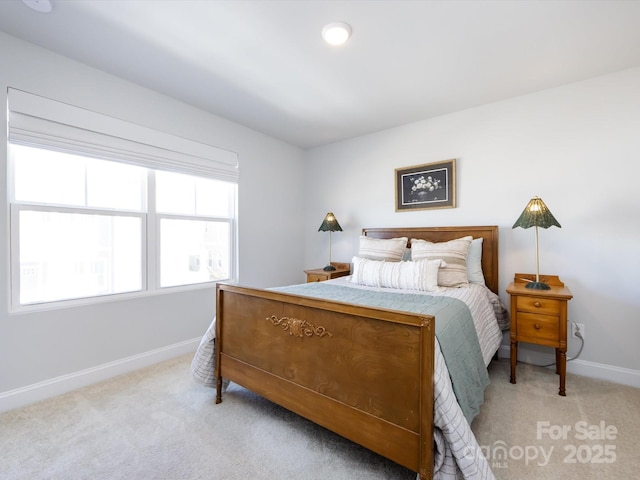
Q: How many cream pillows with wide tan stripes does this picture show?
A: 2